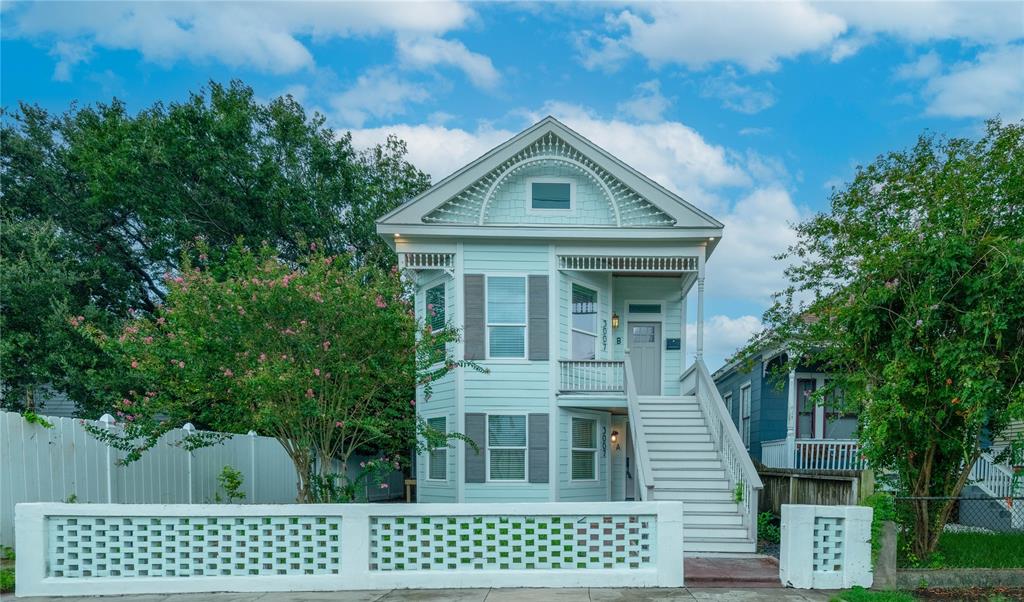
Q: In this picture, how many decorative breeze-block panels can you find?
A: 3